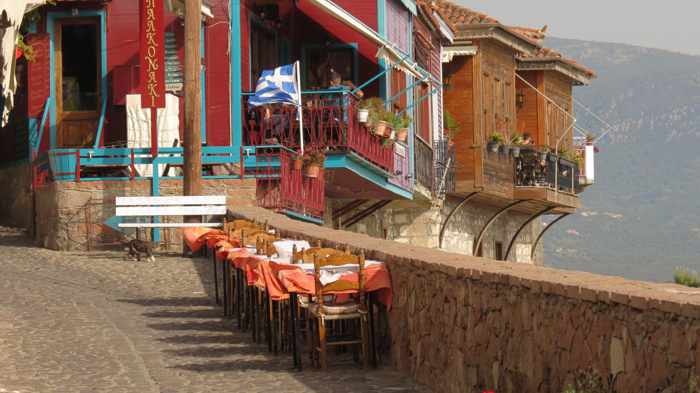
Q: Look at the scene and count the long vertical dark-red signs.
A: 1